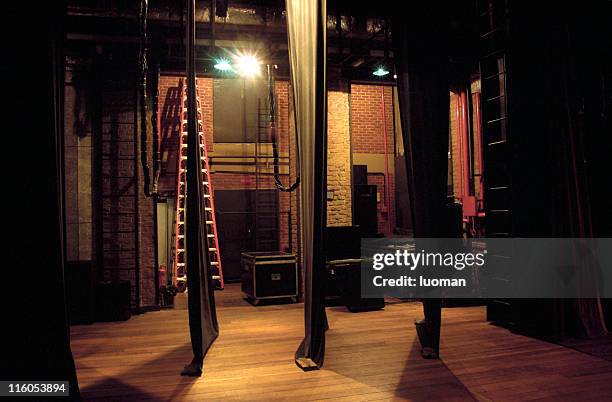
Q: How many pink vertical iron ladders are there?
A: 1